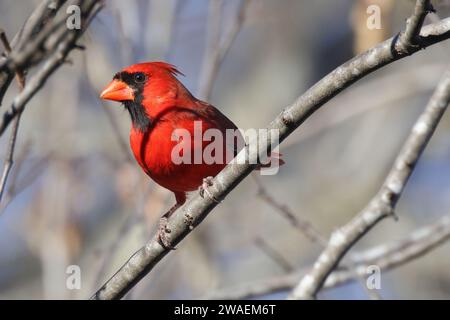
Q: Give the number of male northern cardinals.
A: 1